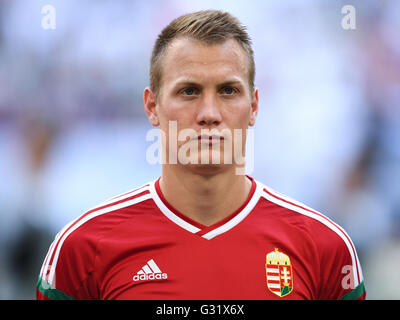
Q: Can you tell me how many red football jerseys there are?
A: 1